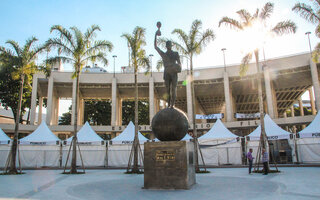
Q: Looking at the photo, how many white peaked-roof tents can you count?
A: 8